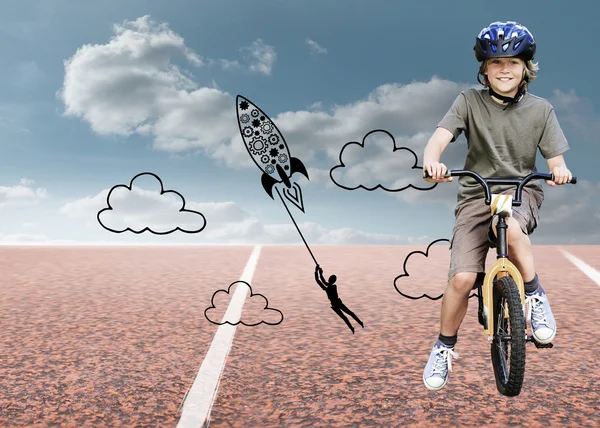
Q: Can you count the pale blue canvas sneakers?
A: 2